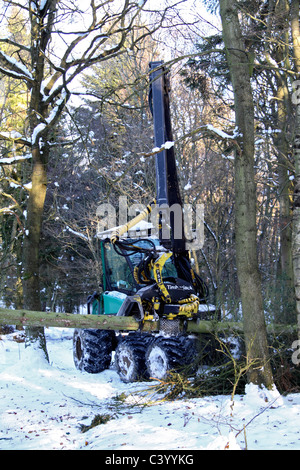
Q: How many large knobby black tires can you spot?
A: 3